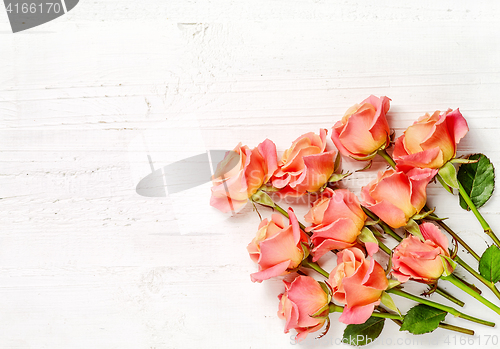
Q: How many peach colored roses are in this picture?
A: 10